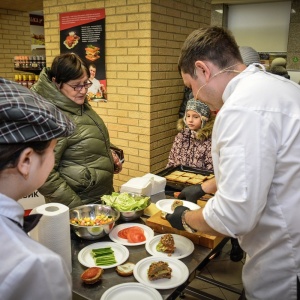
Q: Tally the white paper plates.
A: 6